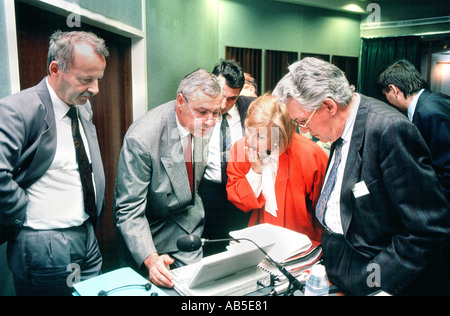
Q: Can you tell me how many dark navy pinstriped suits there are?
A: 1